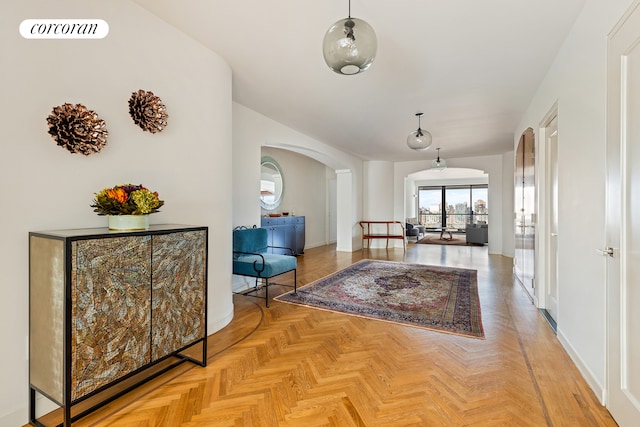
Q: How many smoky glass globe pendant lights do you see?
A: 3